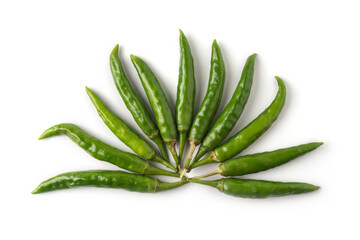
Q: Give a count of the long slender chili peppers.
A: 11